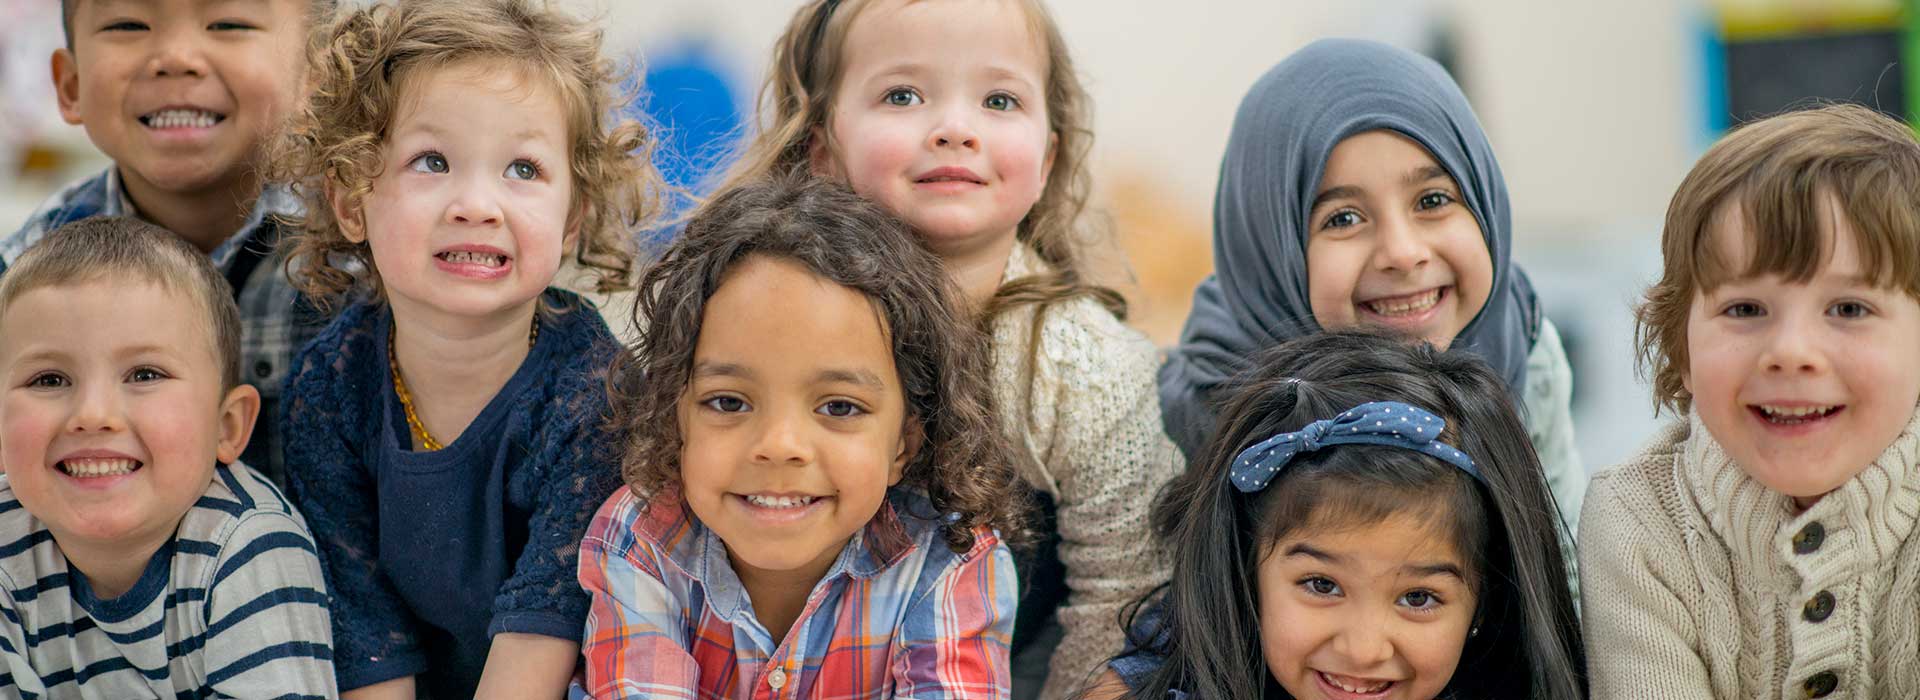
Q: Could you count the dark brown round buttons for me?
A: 3